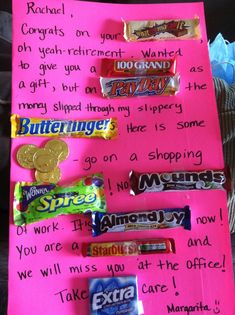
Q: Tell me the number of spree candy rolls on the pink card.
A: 1